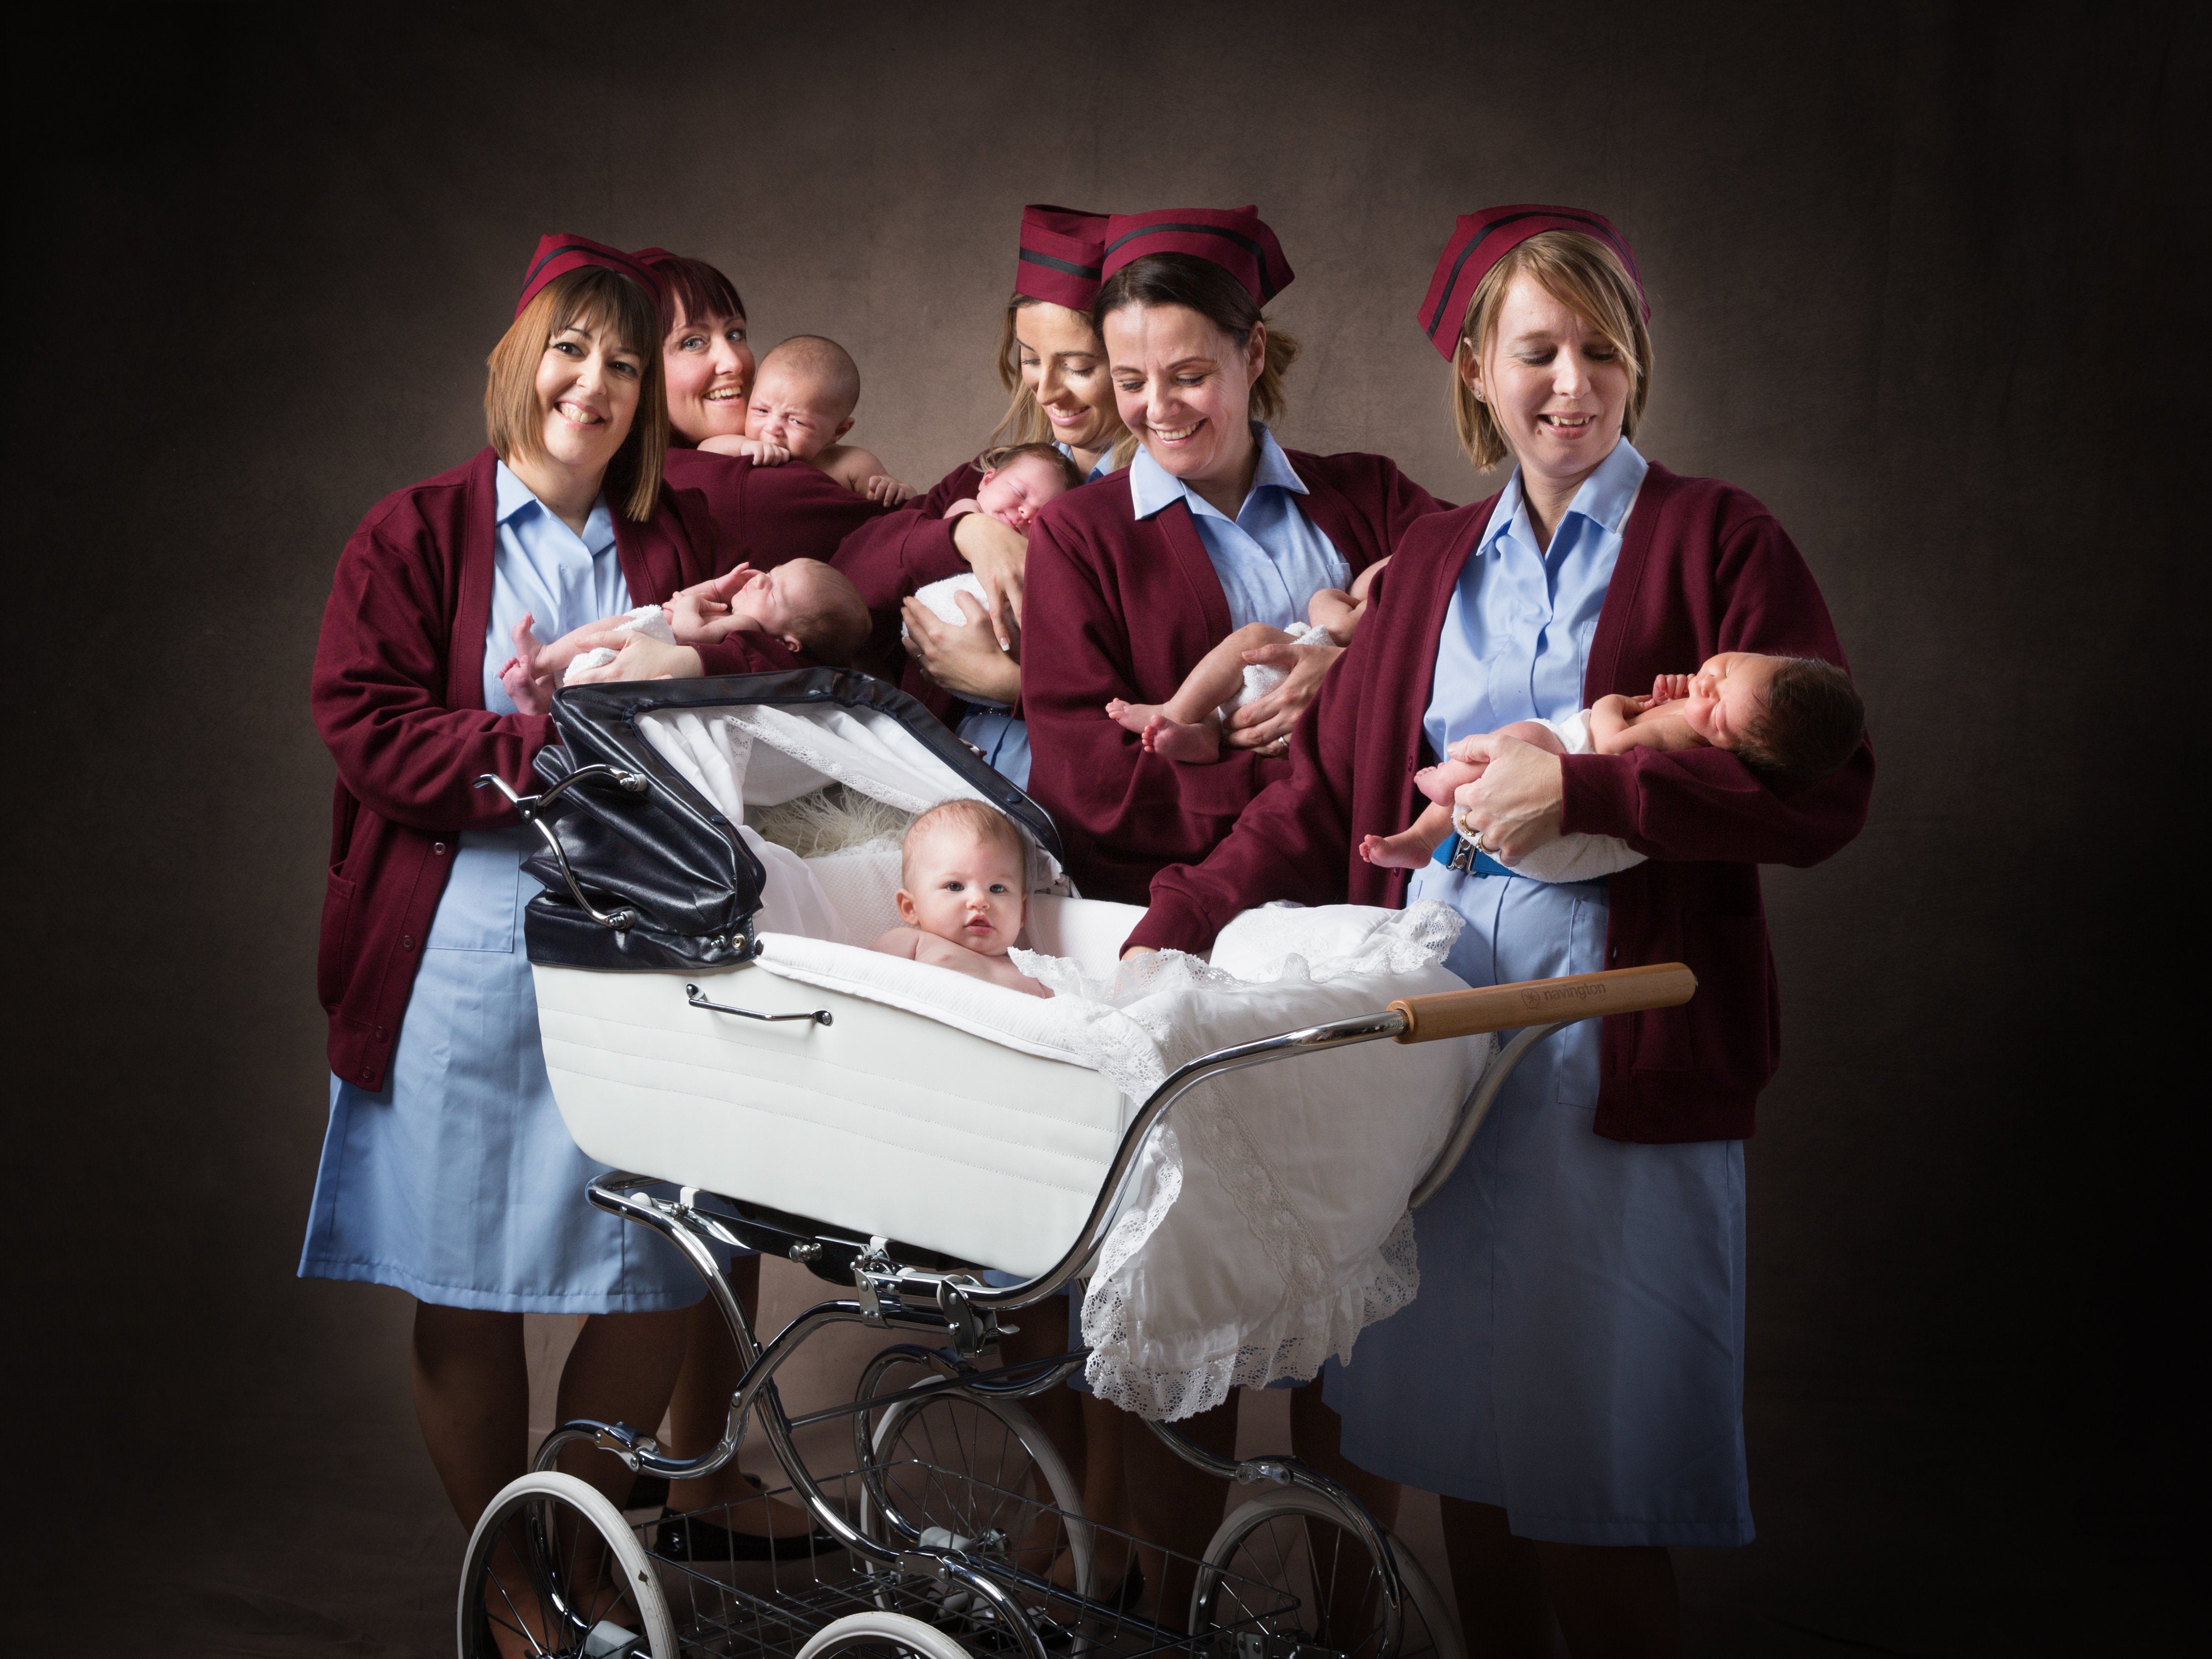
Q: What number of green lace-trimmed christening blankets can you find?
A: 0